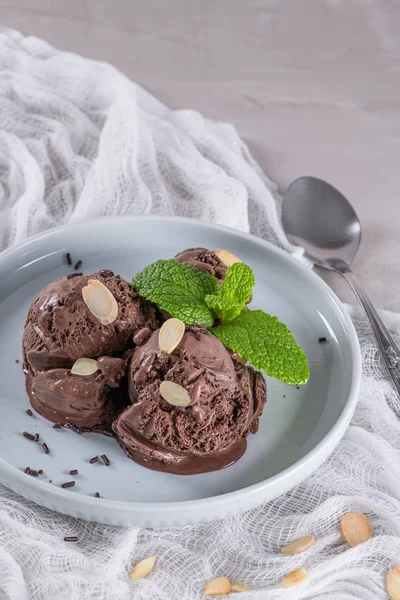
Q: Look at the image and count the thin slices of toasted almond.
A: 12